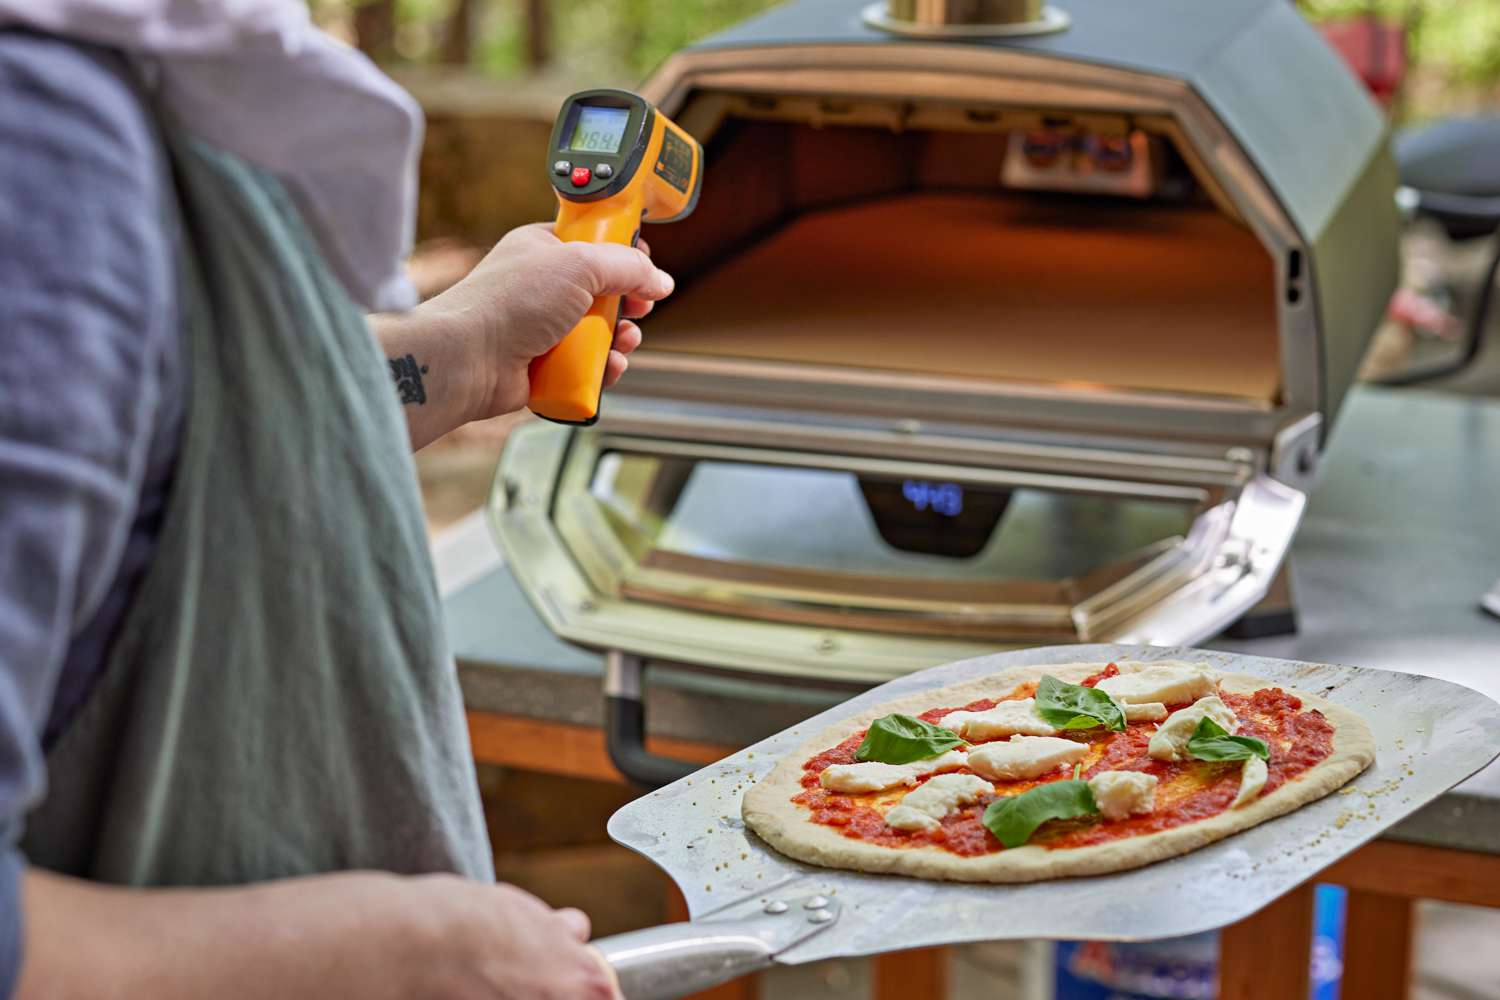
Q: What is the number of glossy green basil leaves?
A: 4